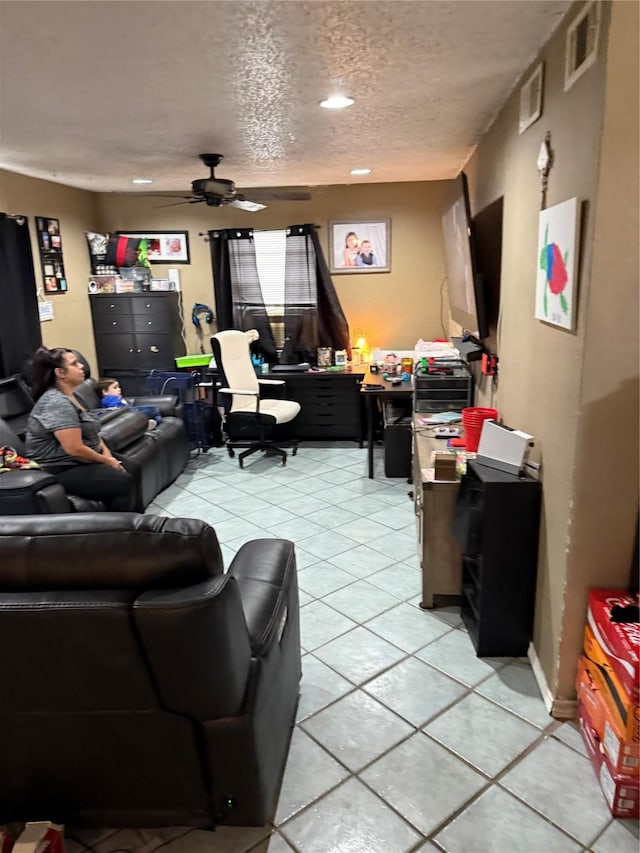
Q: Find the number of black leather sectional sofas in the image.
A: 2